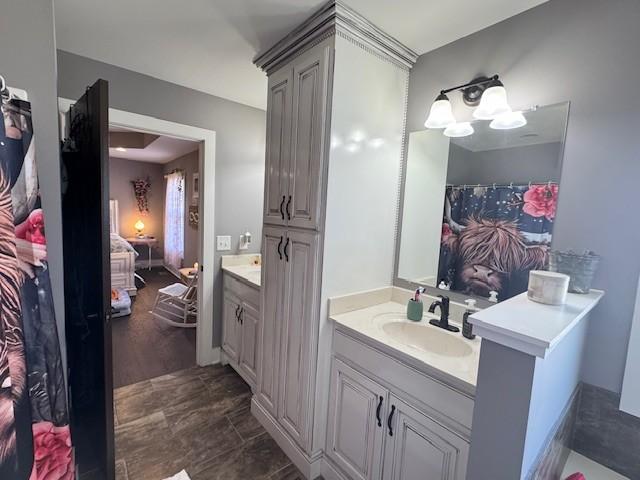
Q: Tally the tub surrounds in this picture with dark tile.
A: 1